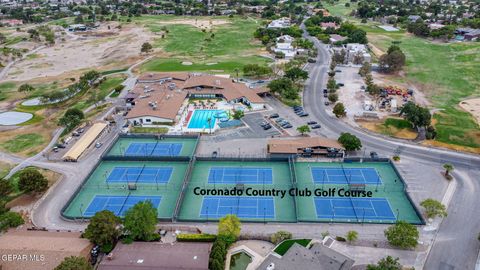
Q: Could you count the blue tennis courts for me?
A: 7